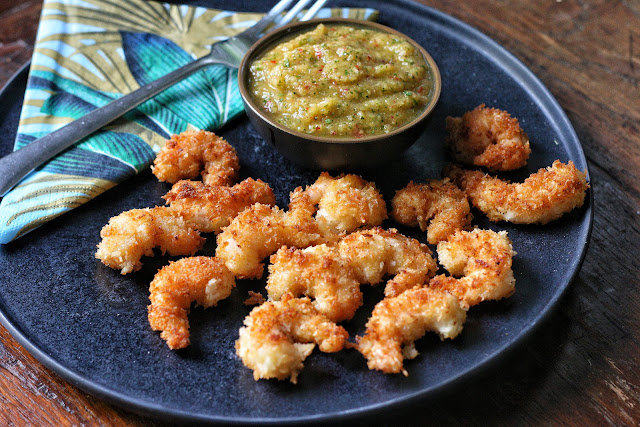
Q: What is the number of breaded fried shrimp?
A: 14